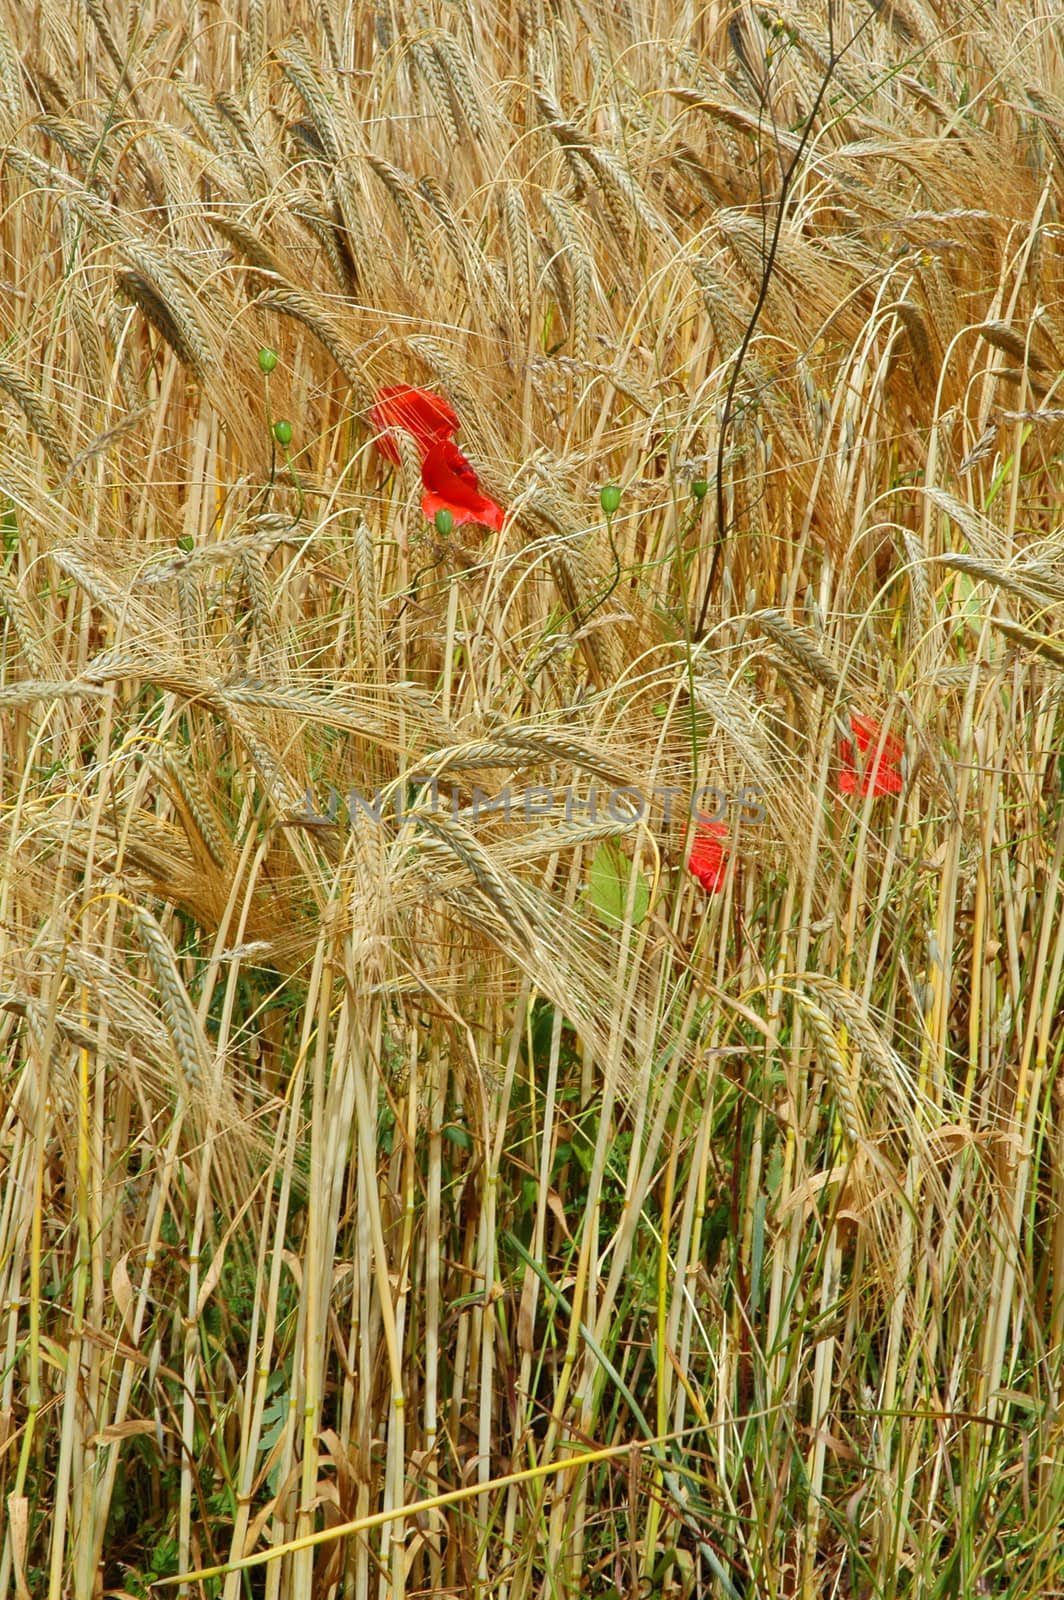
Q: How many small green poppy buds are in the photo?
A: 6